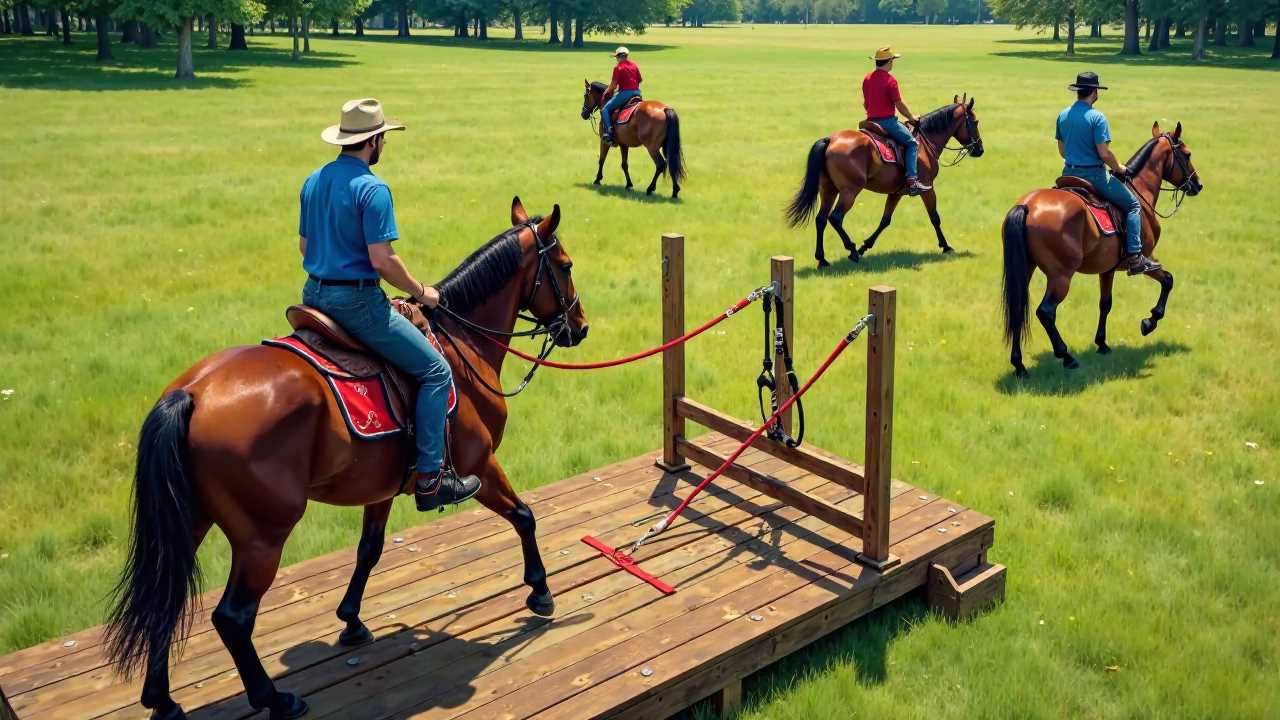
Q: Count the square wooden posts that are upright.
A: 3